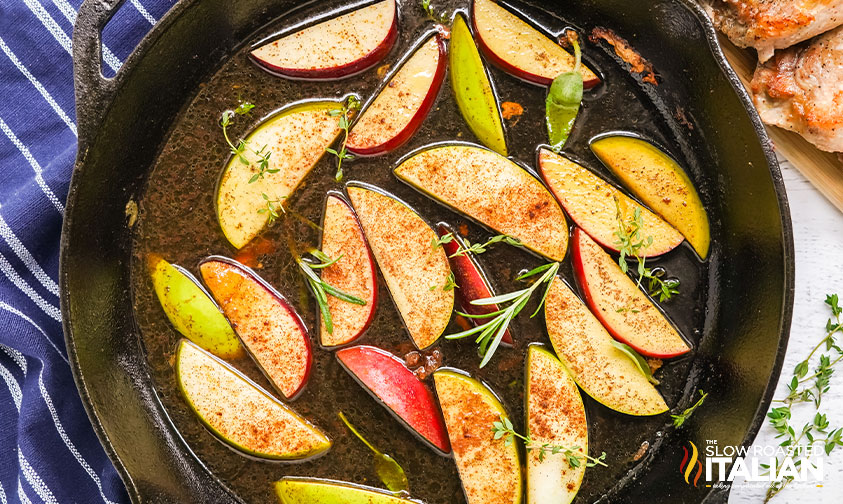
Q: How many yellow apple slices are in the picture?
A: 11